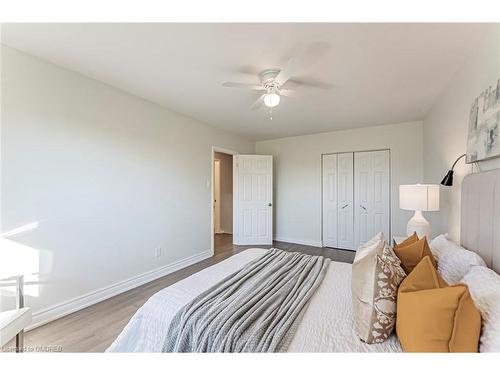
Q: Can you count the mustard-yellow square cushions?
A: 2